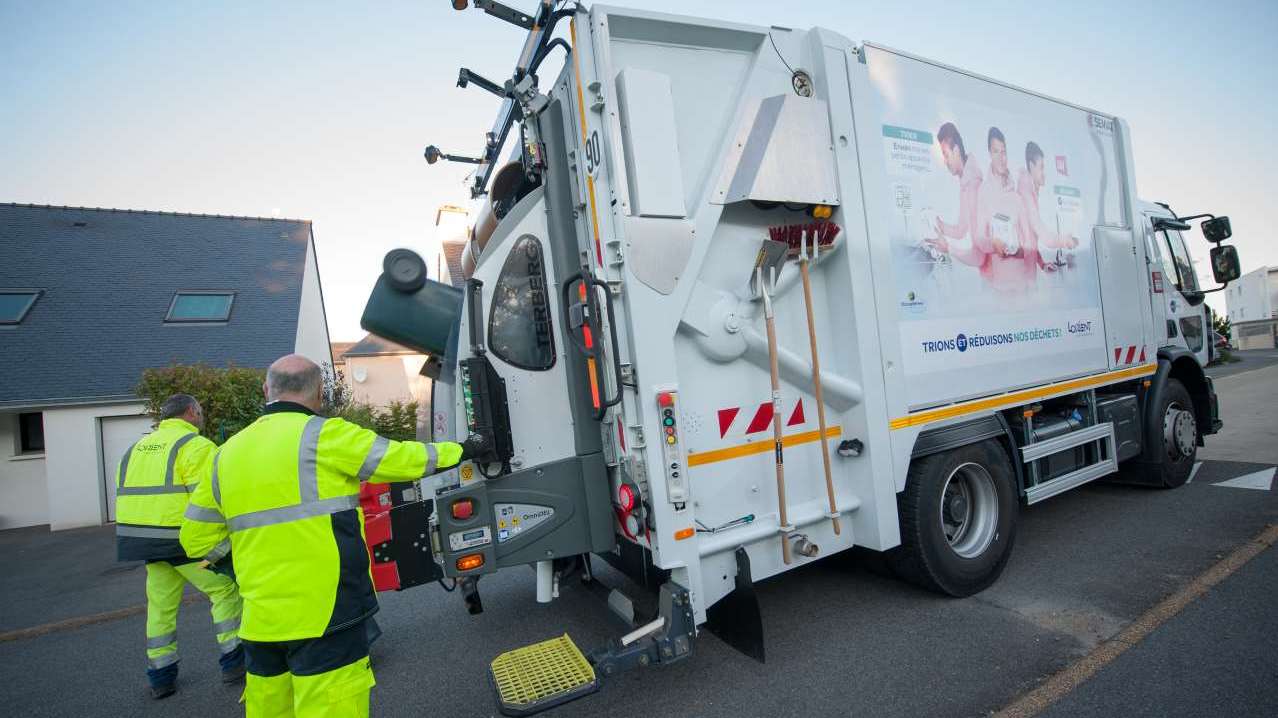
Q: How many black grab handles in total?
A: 2